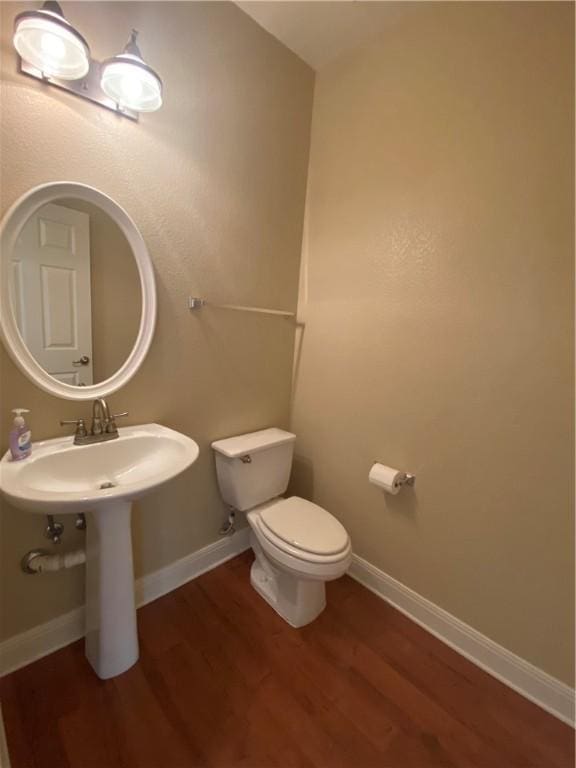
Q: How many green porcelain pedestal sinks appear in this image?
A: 0